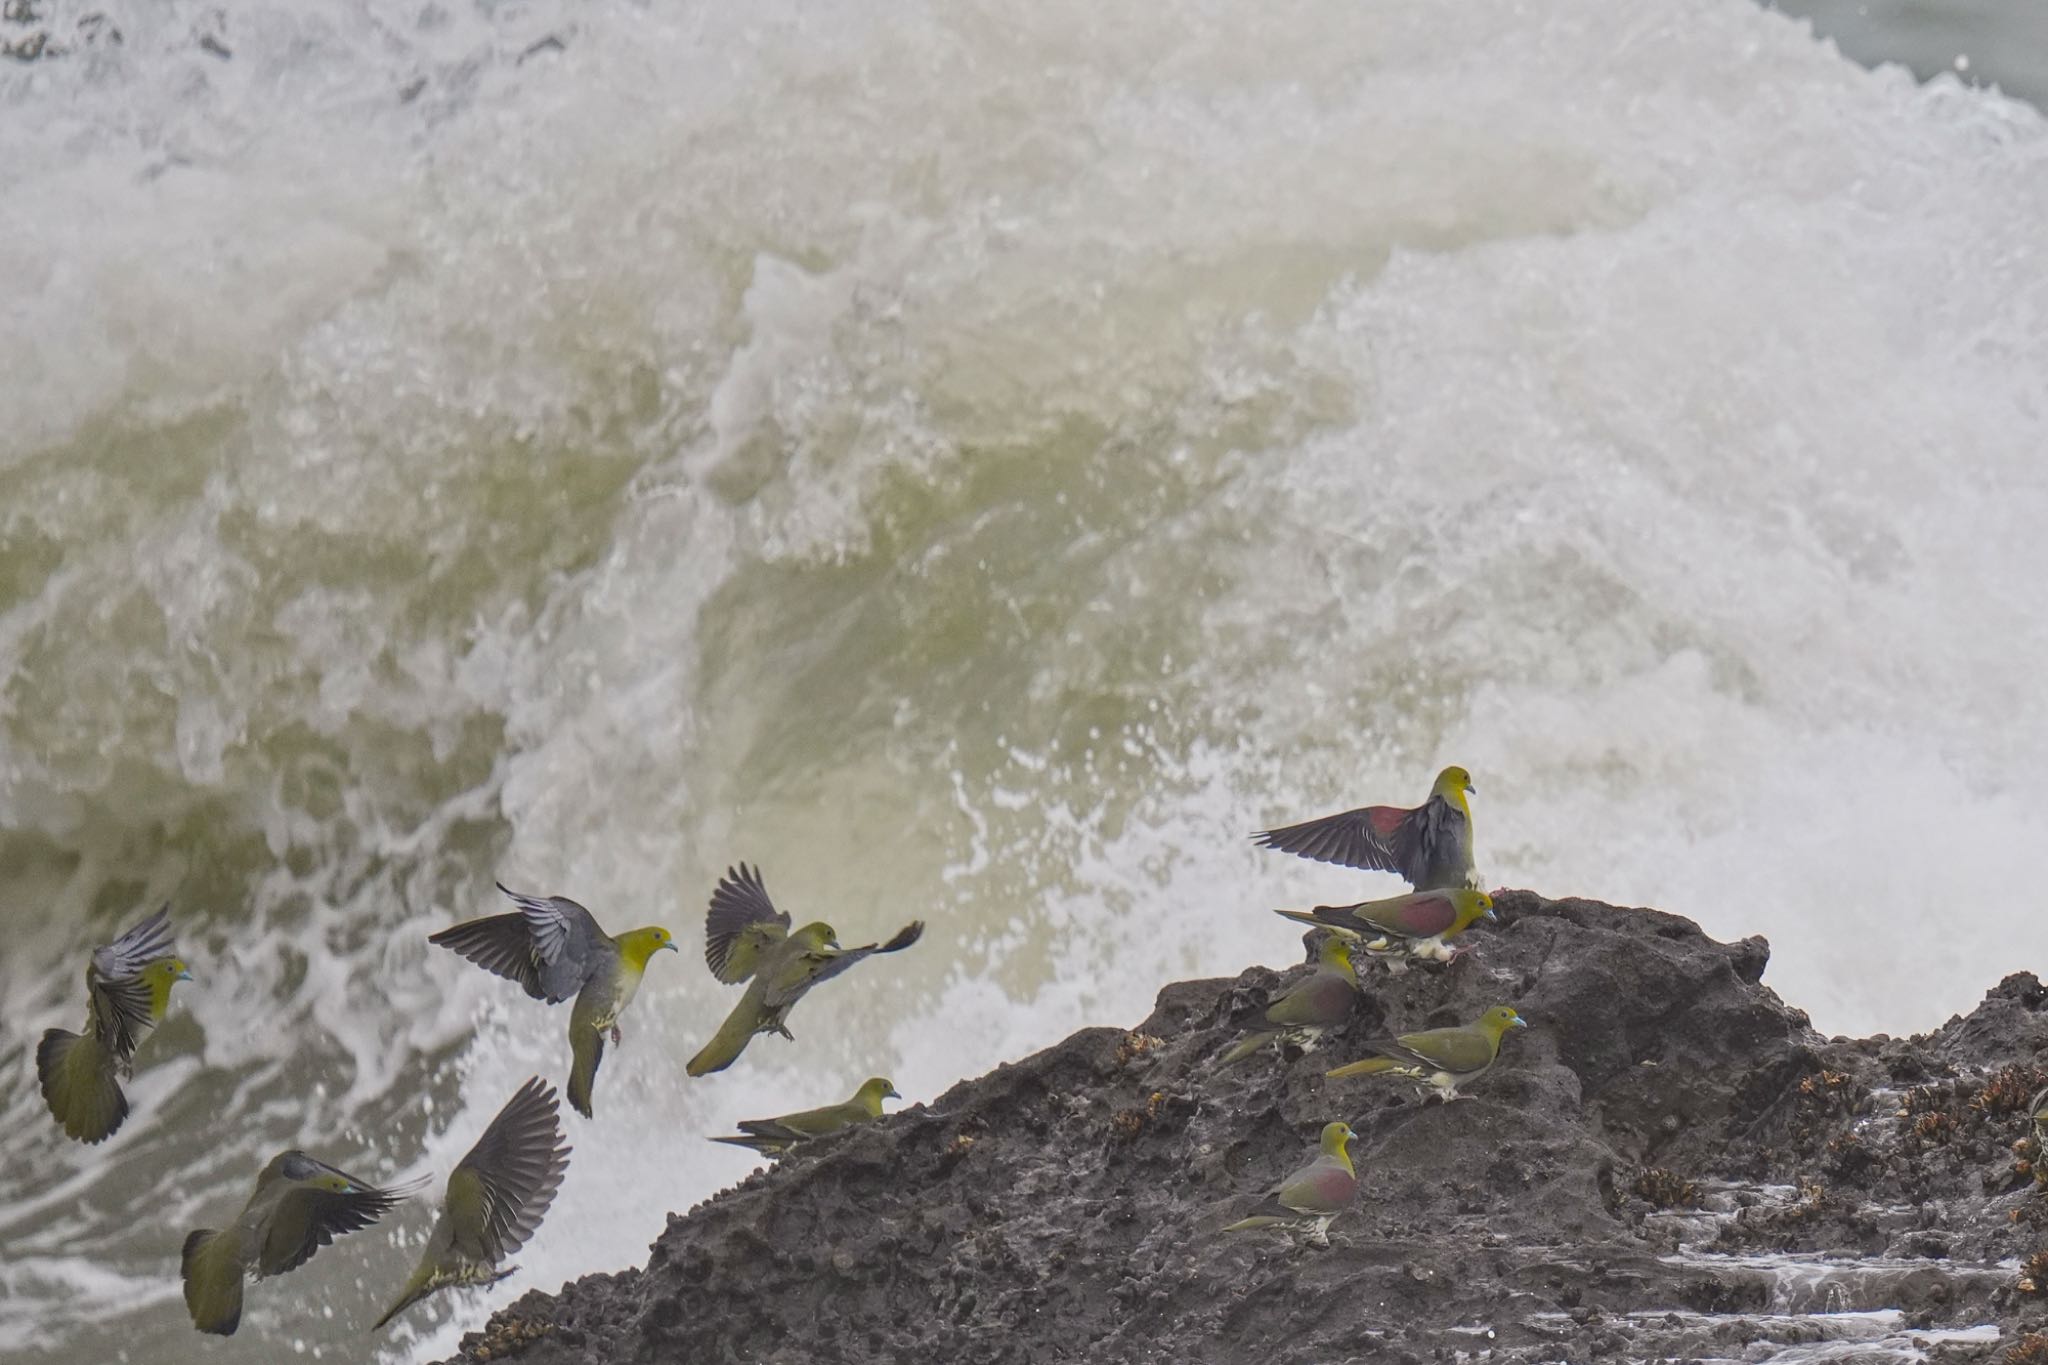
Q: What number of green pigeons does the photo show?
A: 11